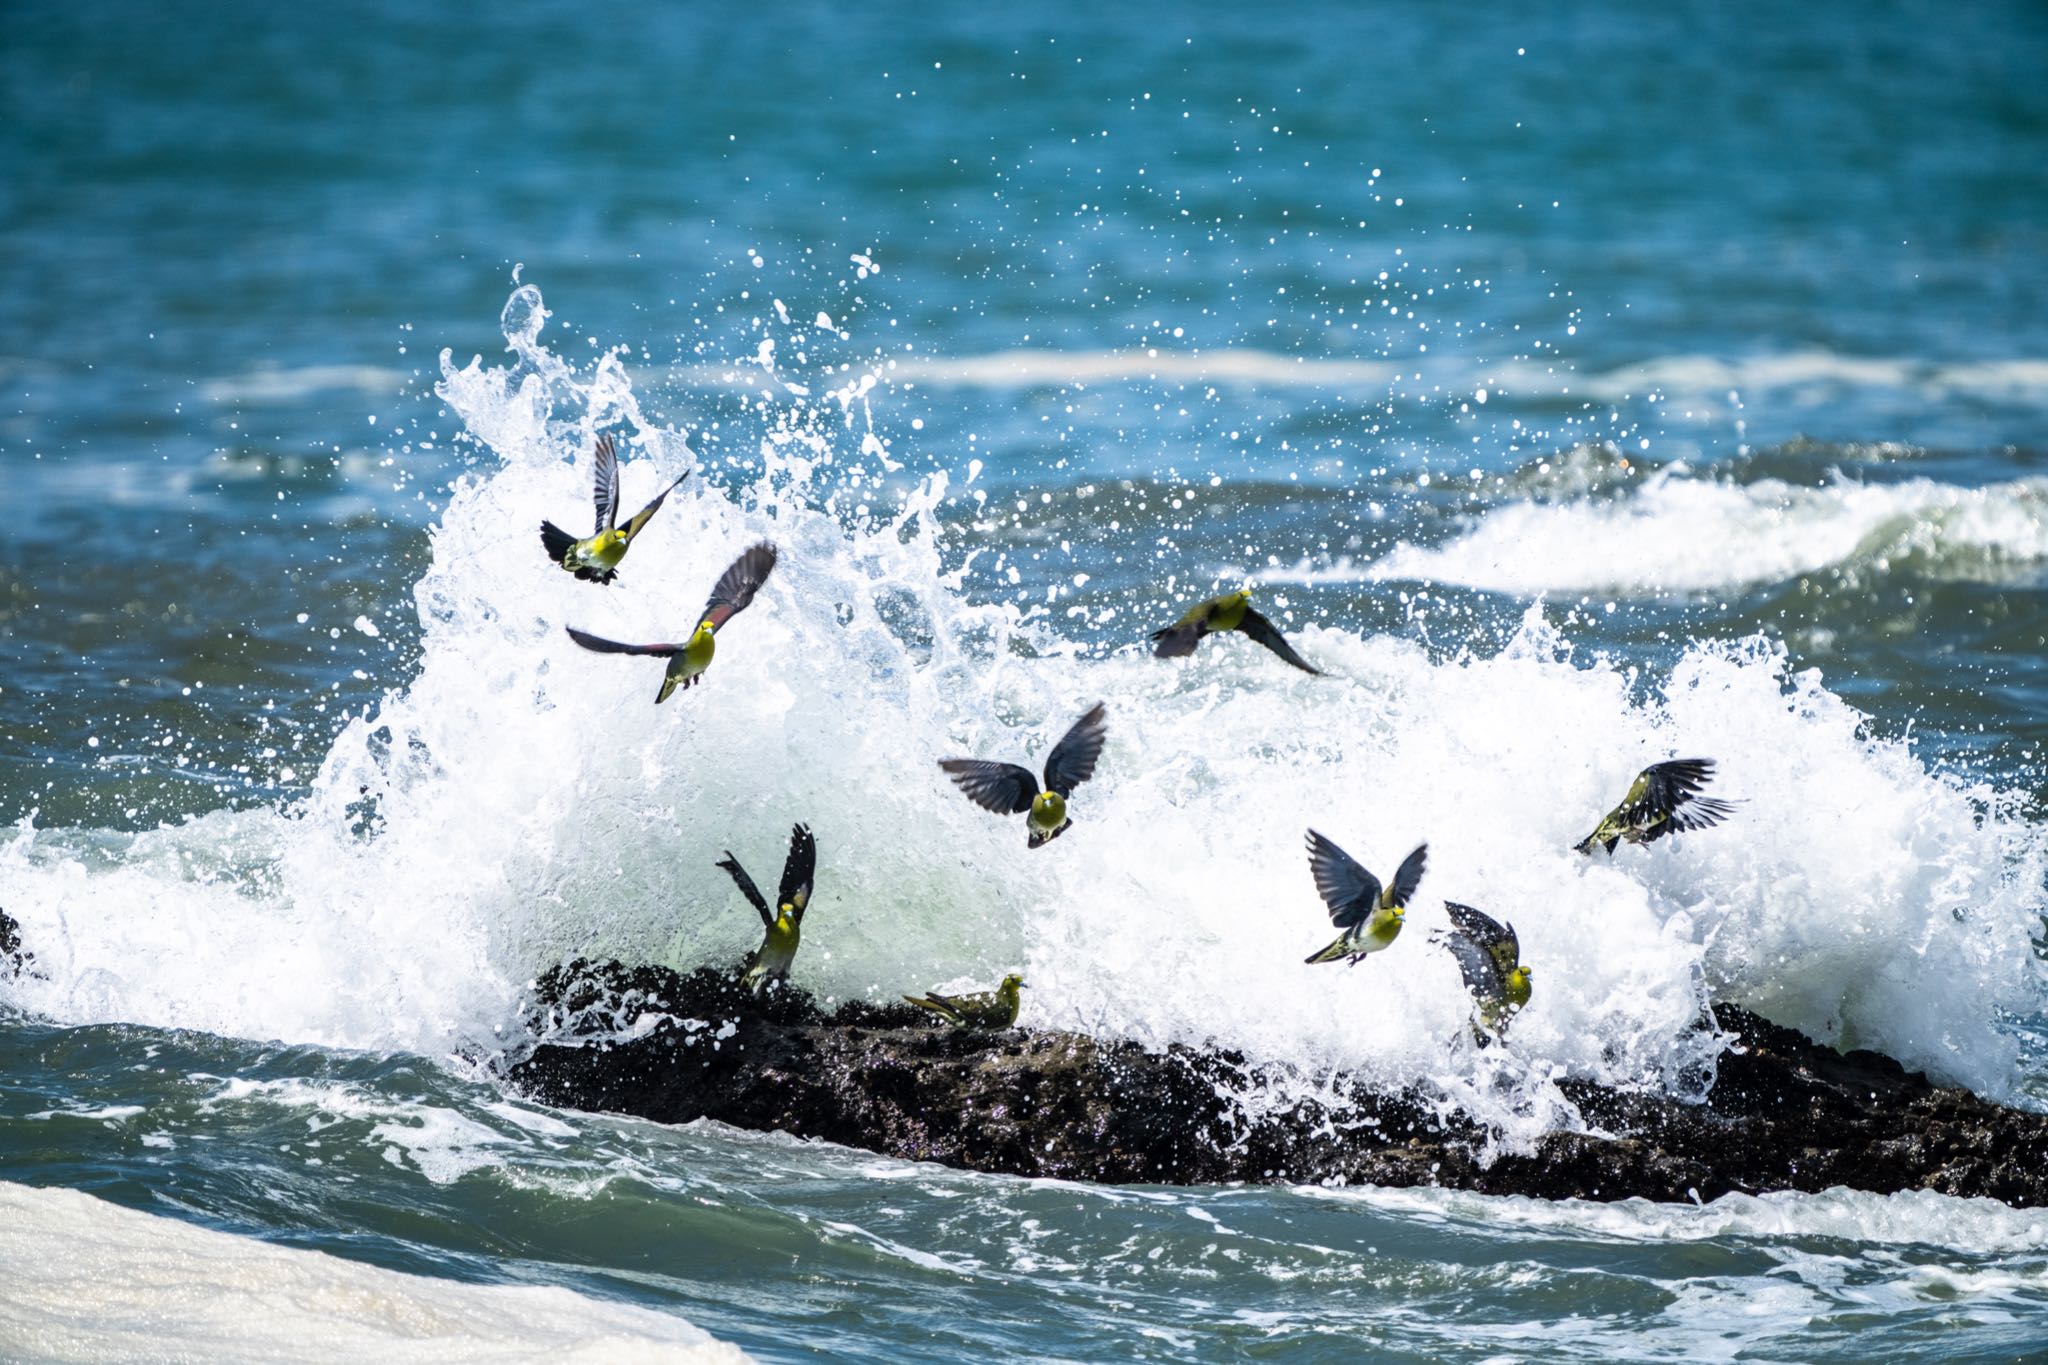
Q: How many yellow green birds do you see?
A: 9